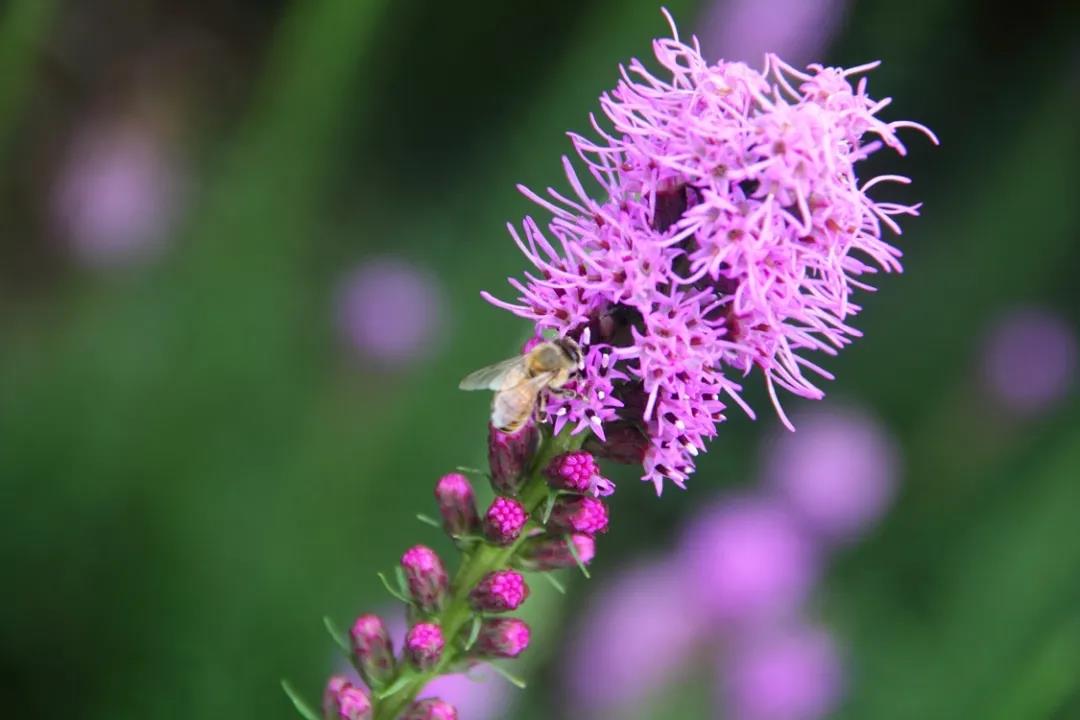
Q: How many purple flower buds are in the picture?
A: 14